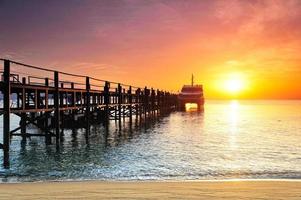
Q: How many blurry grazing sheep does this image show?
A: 0